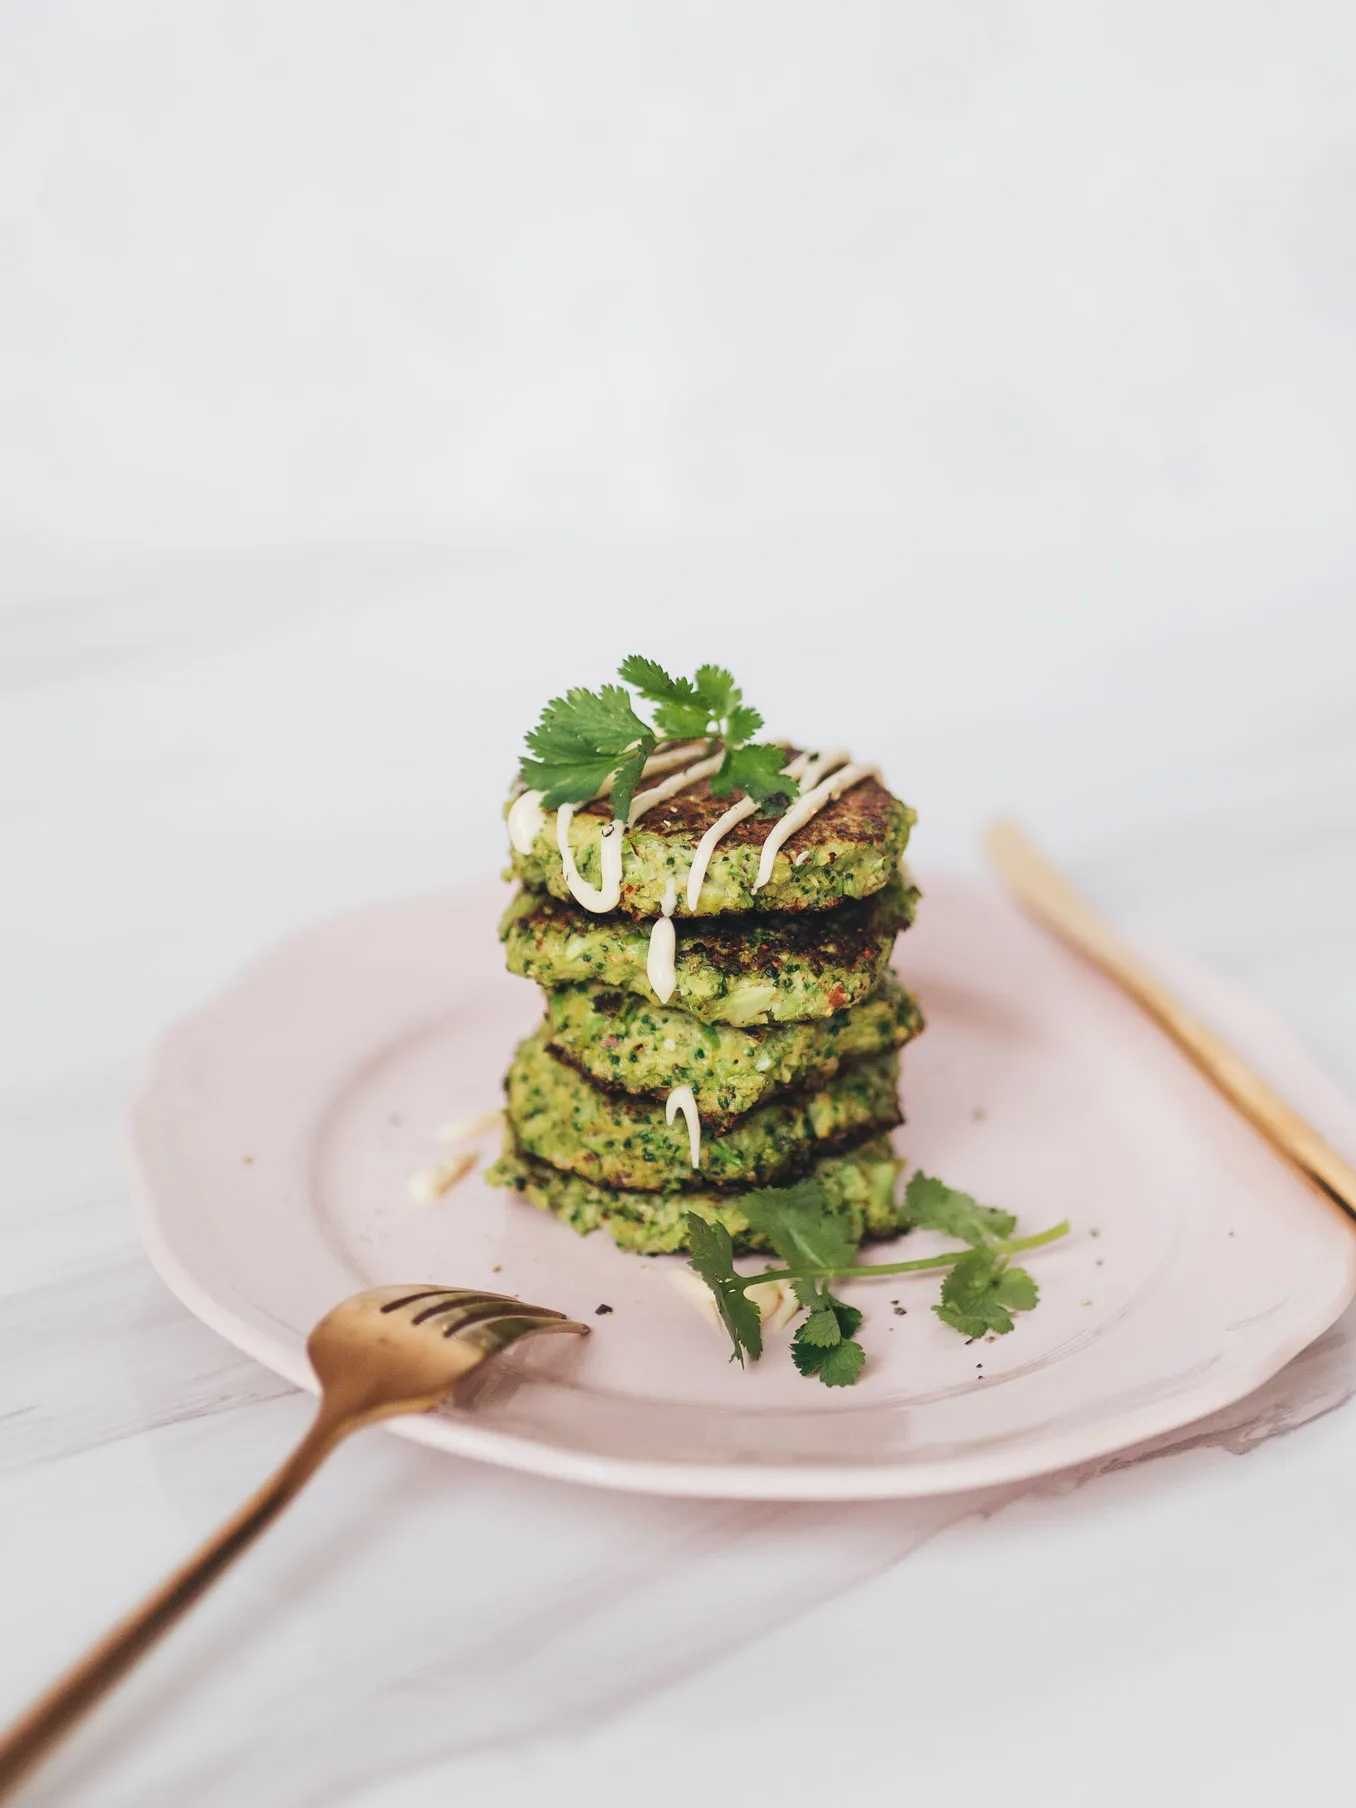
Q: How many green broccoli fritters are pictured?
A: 5